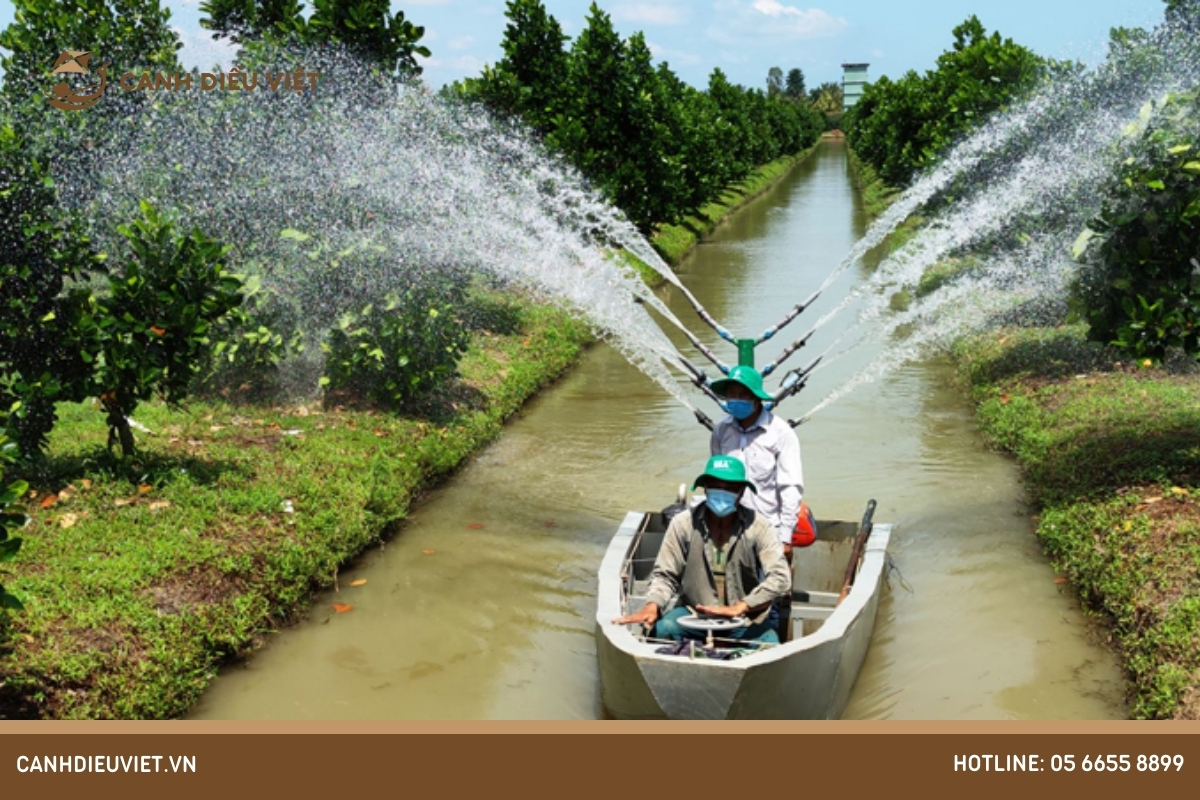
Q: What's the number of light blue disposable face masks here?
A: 2